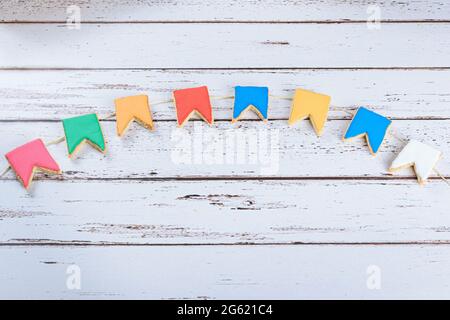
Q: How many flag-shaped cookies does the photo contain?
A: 8